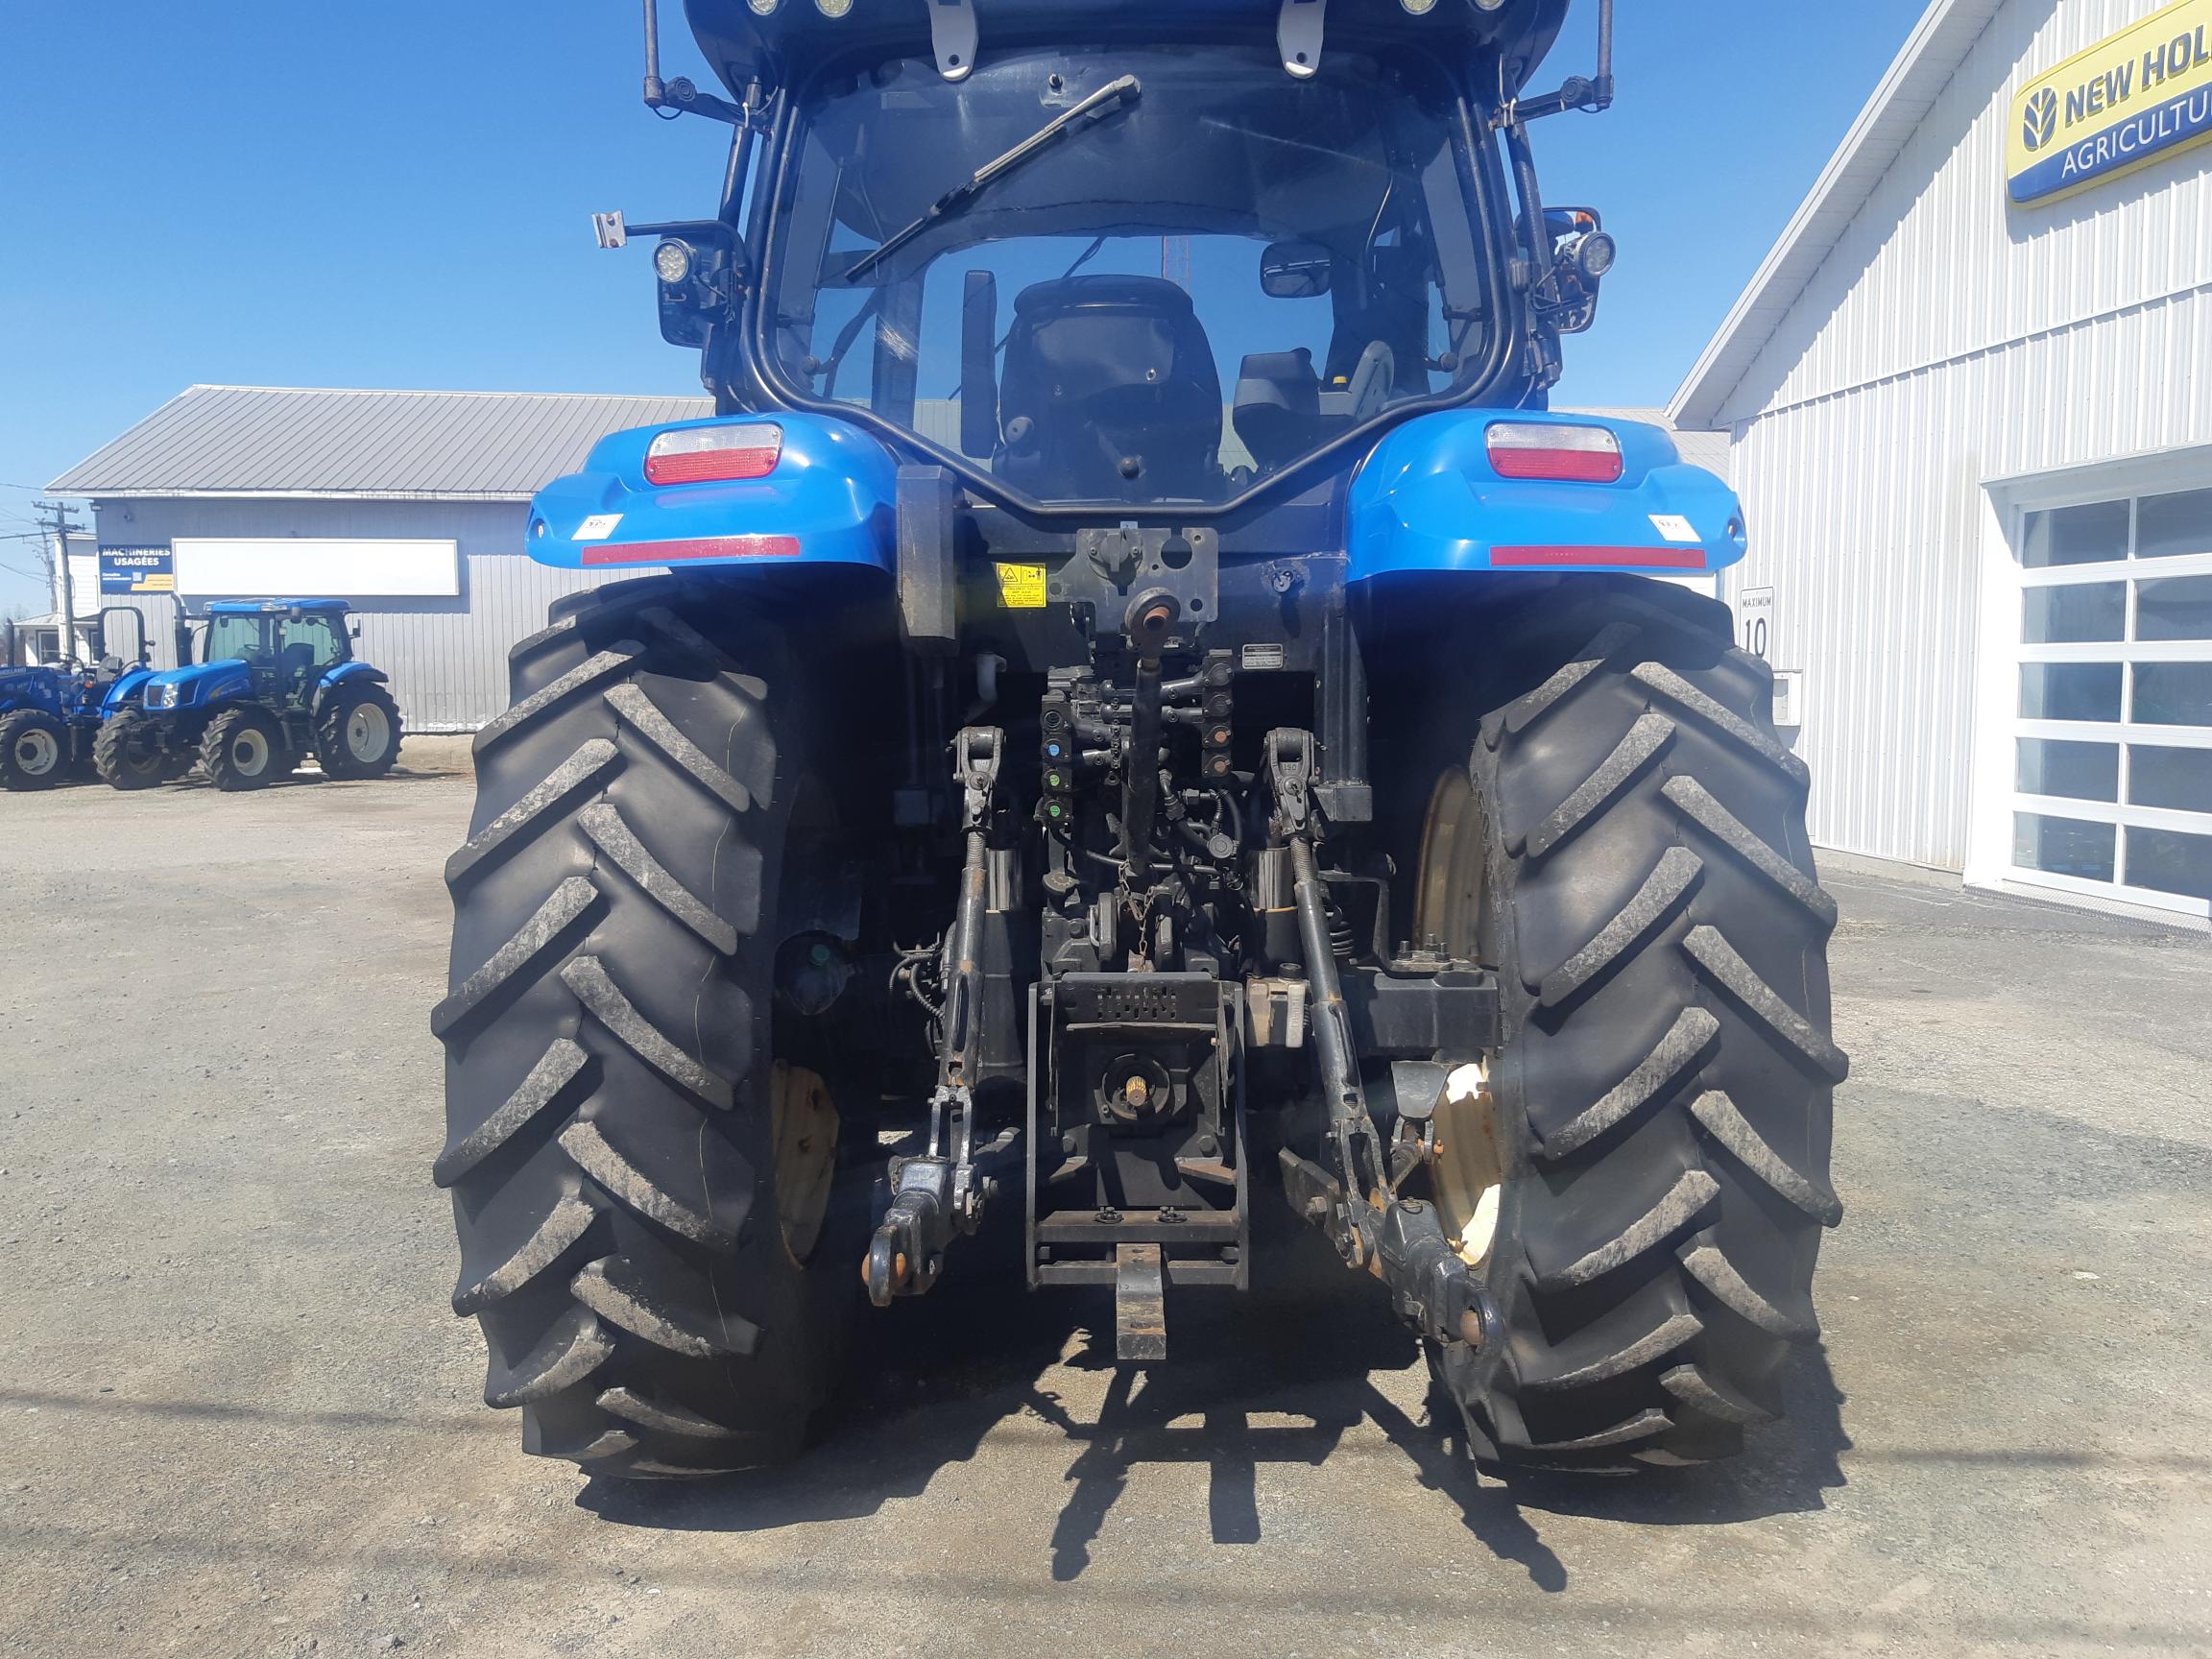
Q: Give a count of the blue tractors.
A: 3